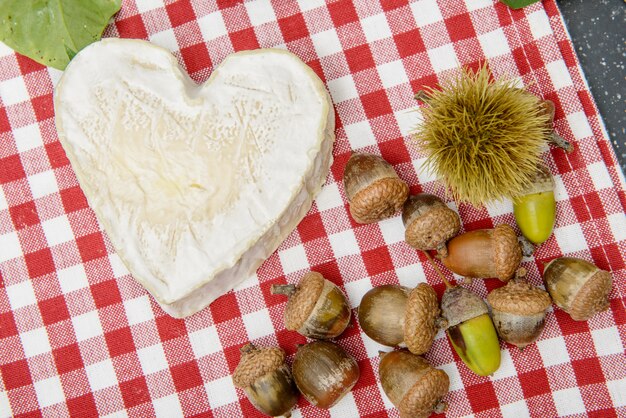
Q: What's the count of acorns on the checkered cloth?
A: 12